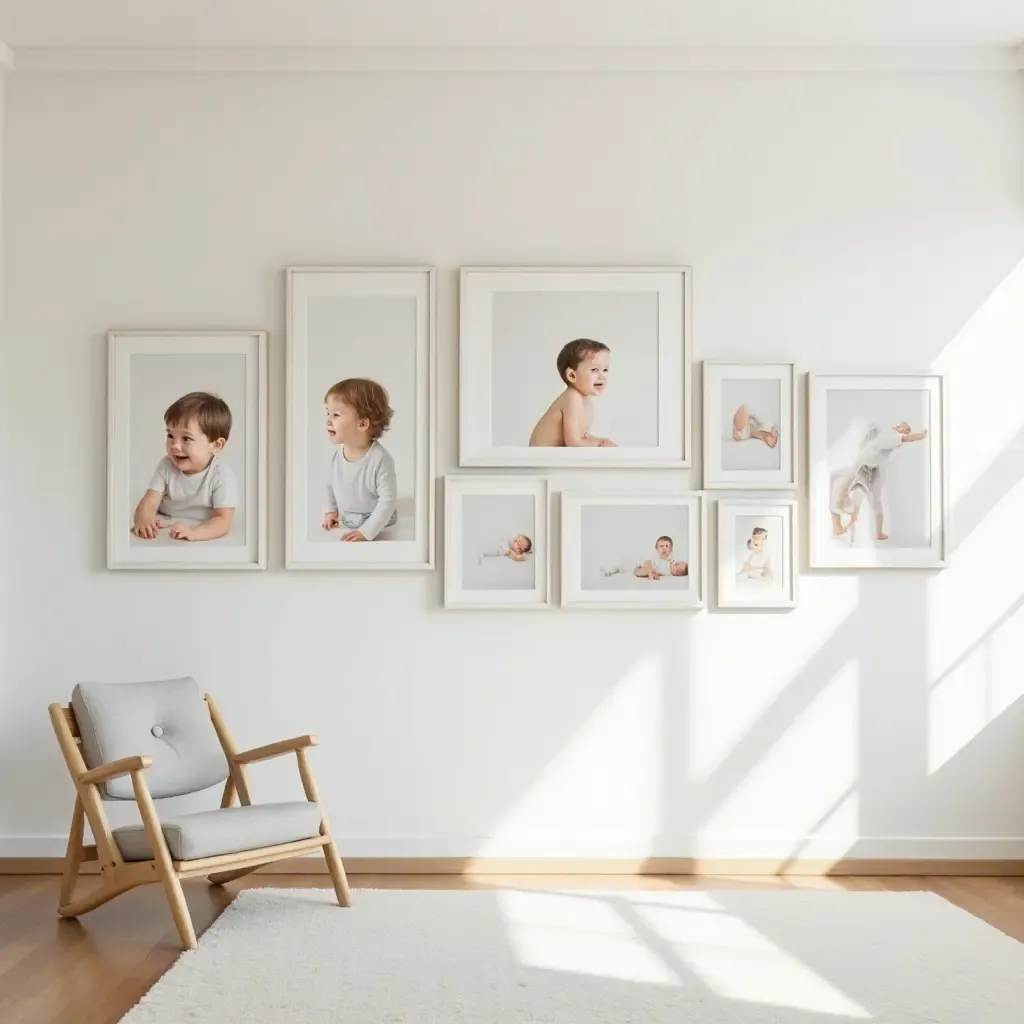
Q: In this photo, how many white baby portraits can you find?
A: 8